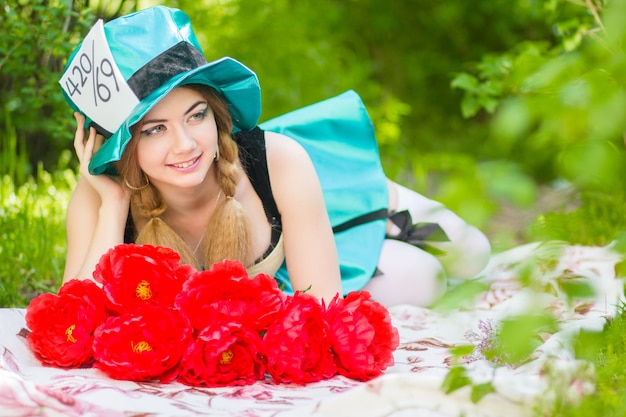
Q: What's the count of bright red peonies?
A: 7